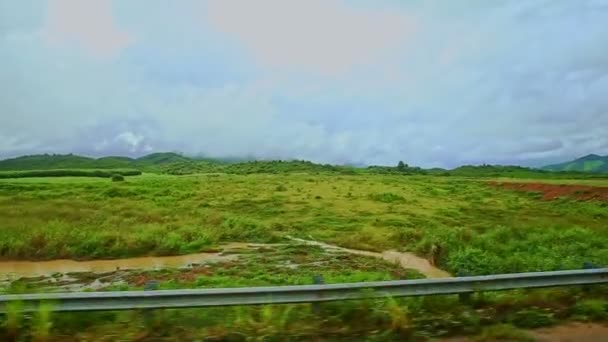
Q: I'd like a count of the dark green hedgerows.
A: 1